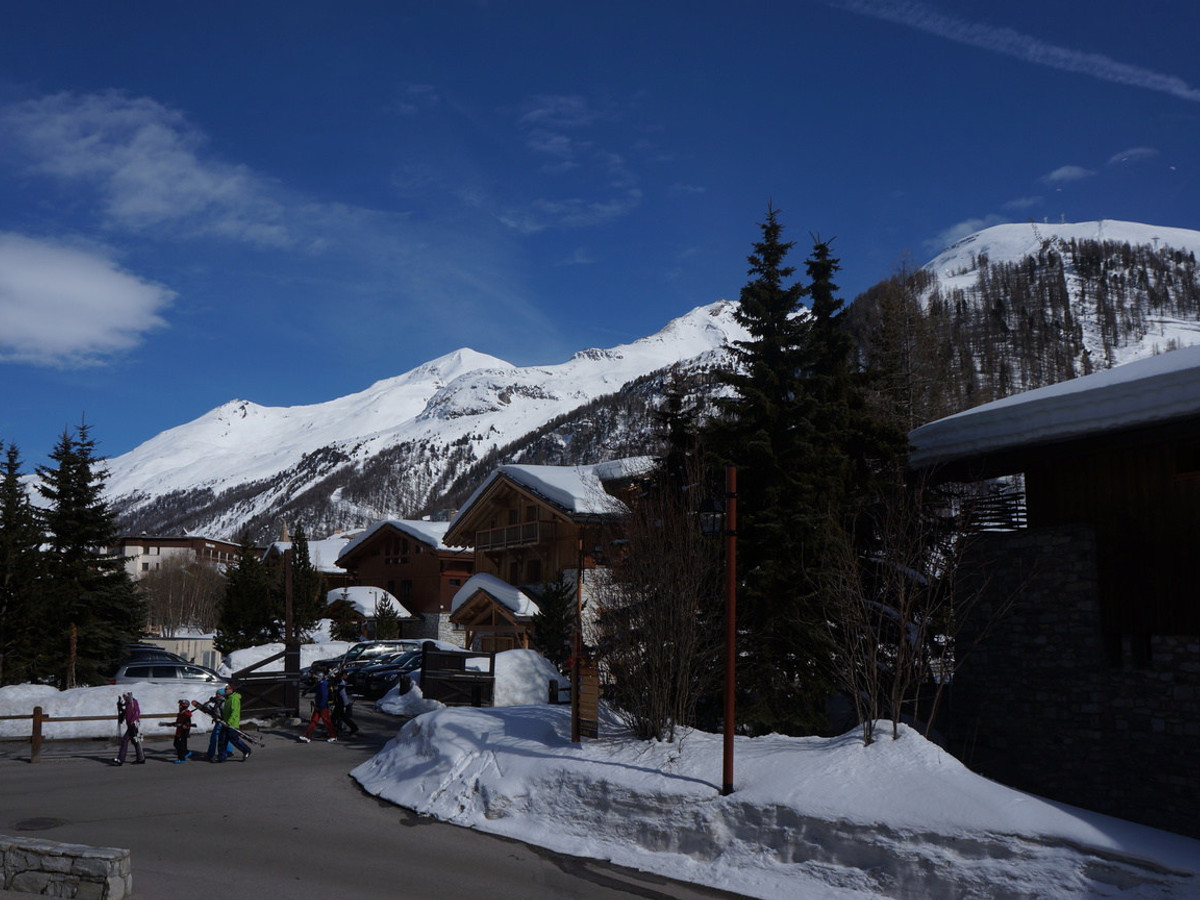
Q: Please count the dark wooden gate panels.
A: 2